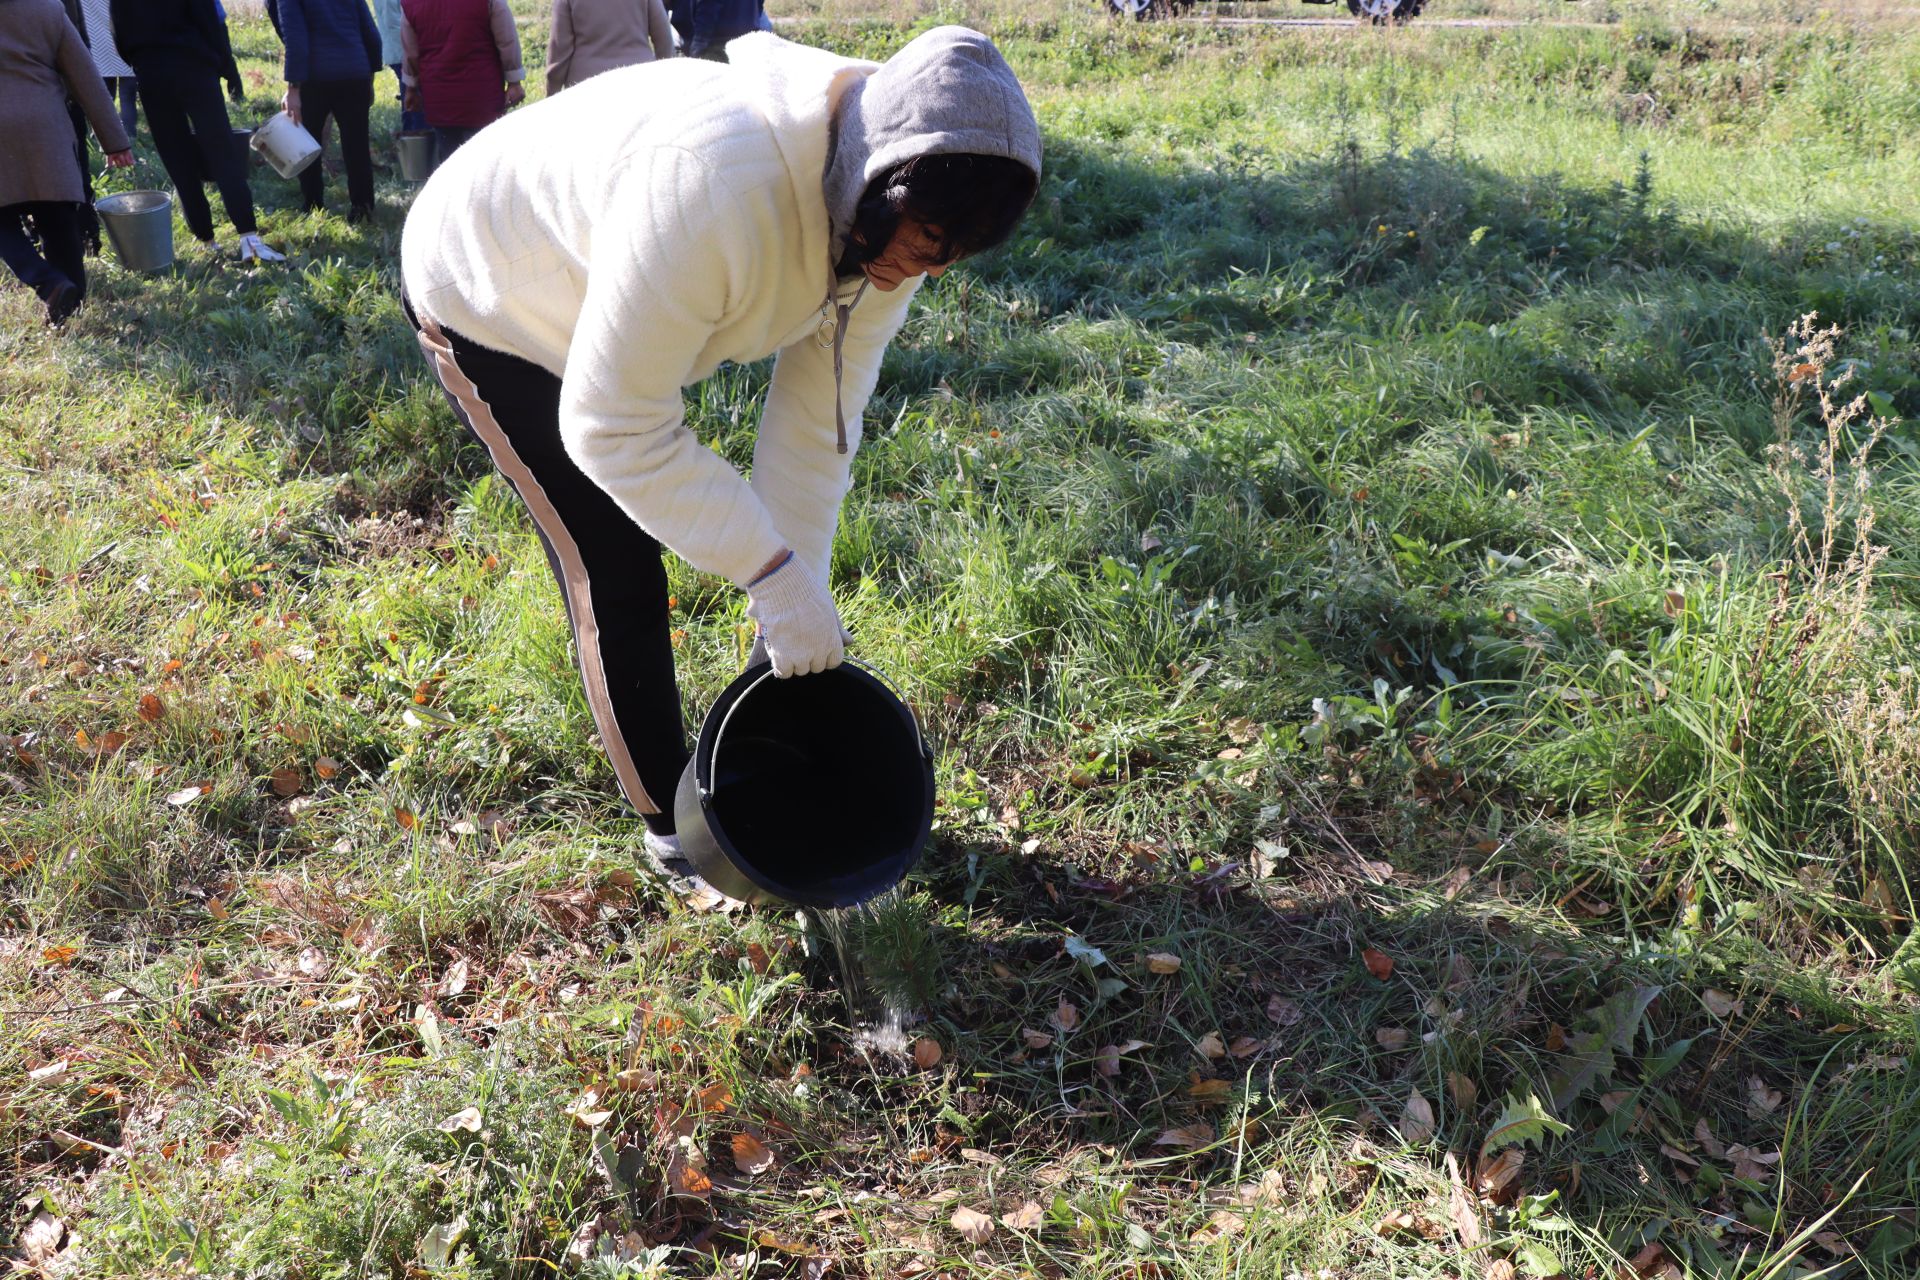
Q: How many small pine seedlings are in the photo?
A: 1